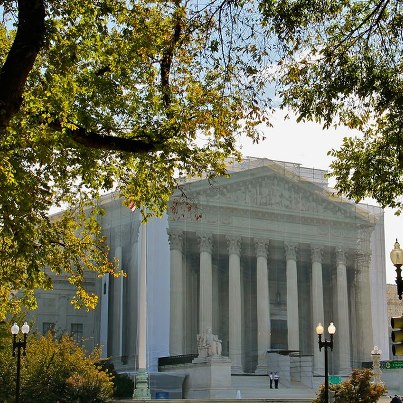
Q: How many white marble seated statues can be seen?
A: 1